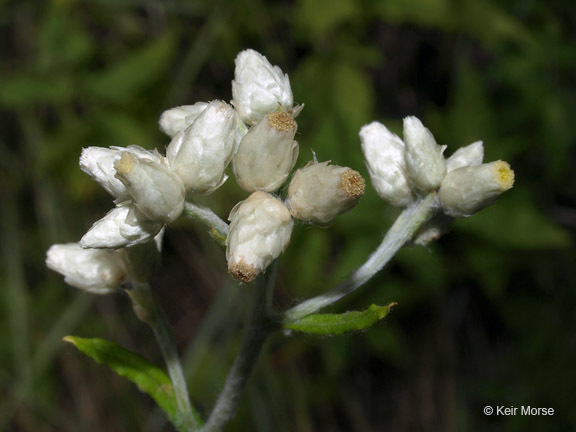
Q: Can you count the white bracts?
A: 14